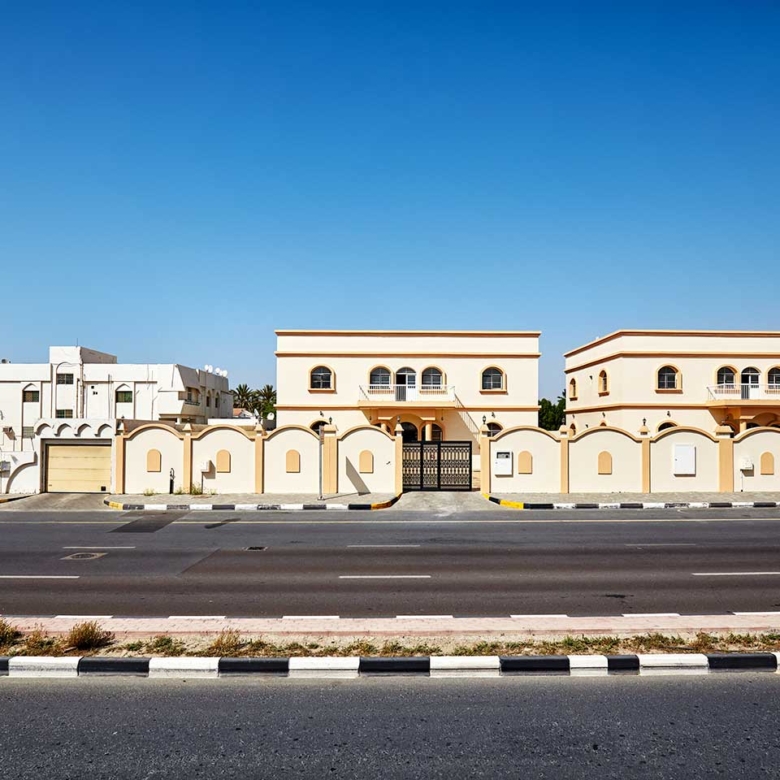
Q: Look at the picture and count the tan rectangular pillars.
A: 9